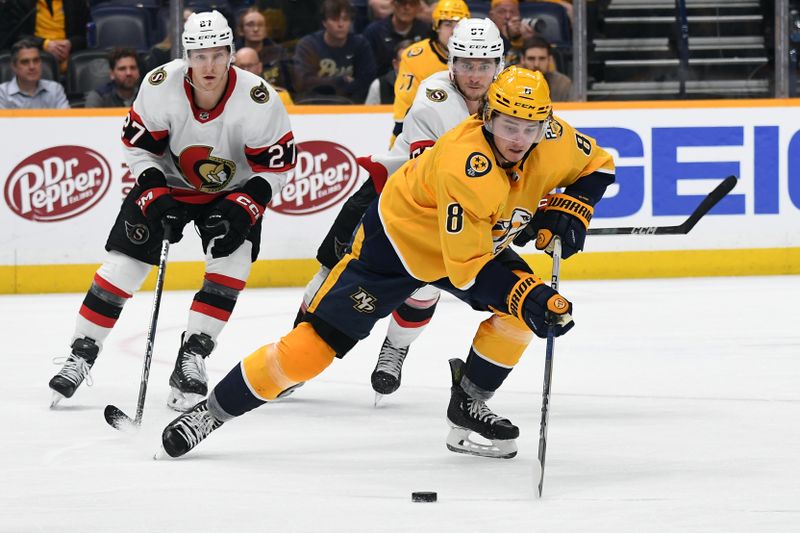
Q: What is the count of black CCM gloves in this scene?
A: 2